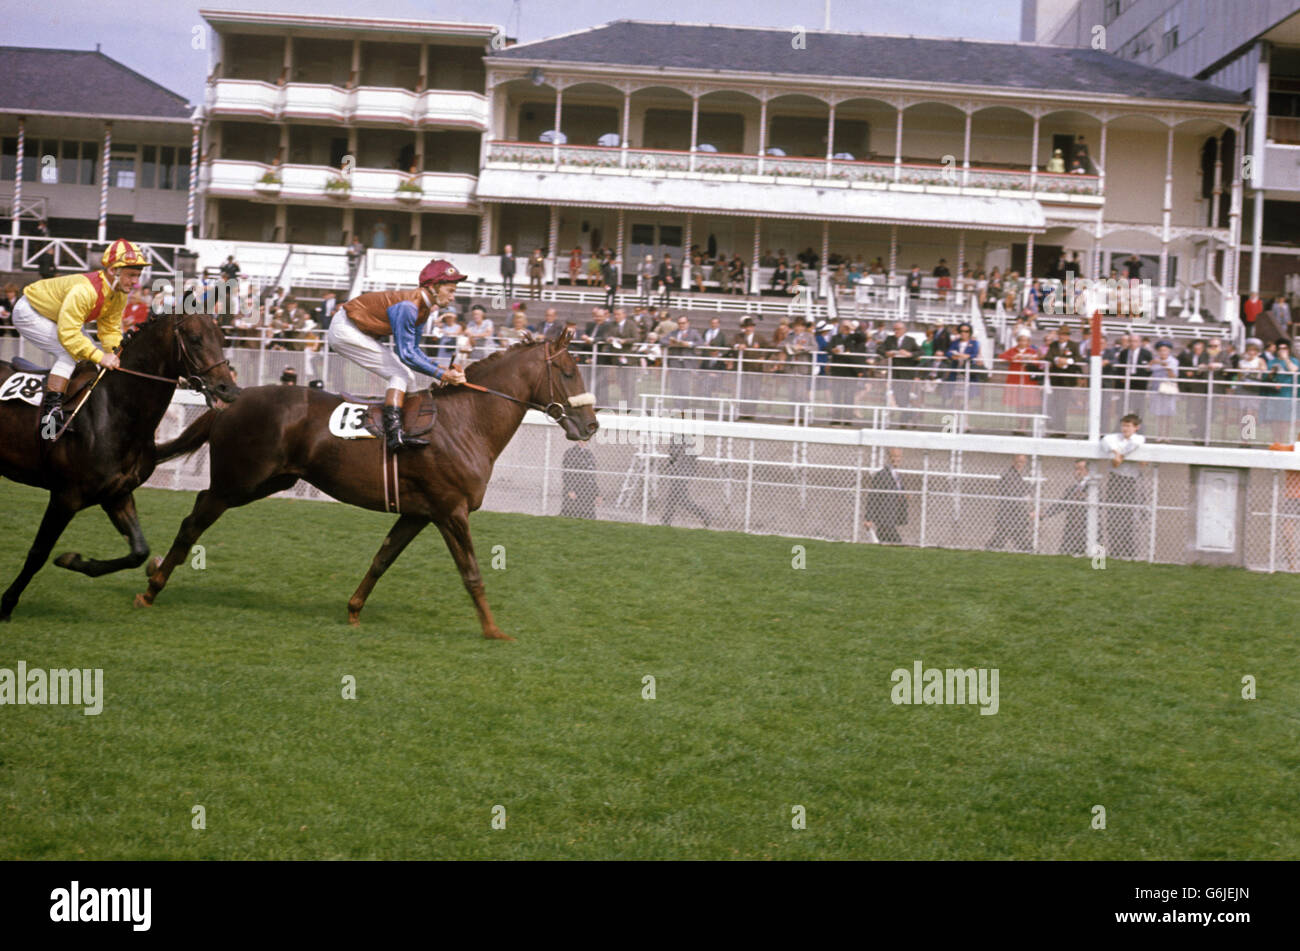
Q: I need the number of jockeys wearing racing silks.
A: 2